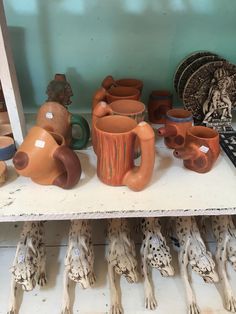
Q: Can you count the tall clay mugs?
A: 4